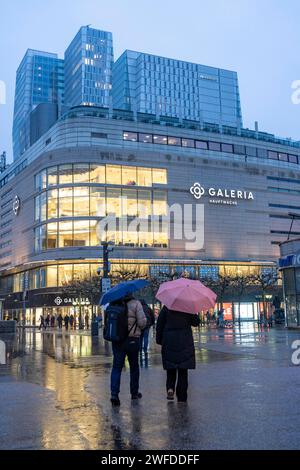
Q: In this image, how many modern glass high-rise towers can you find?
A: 3